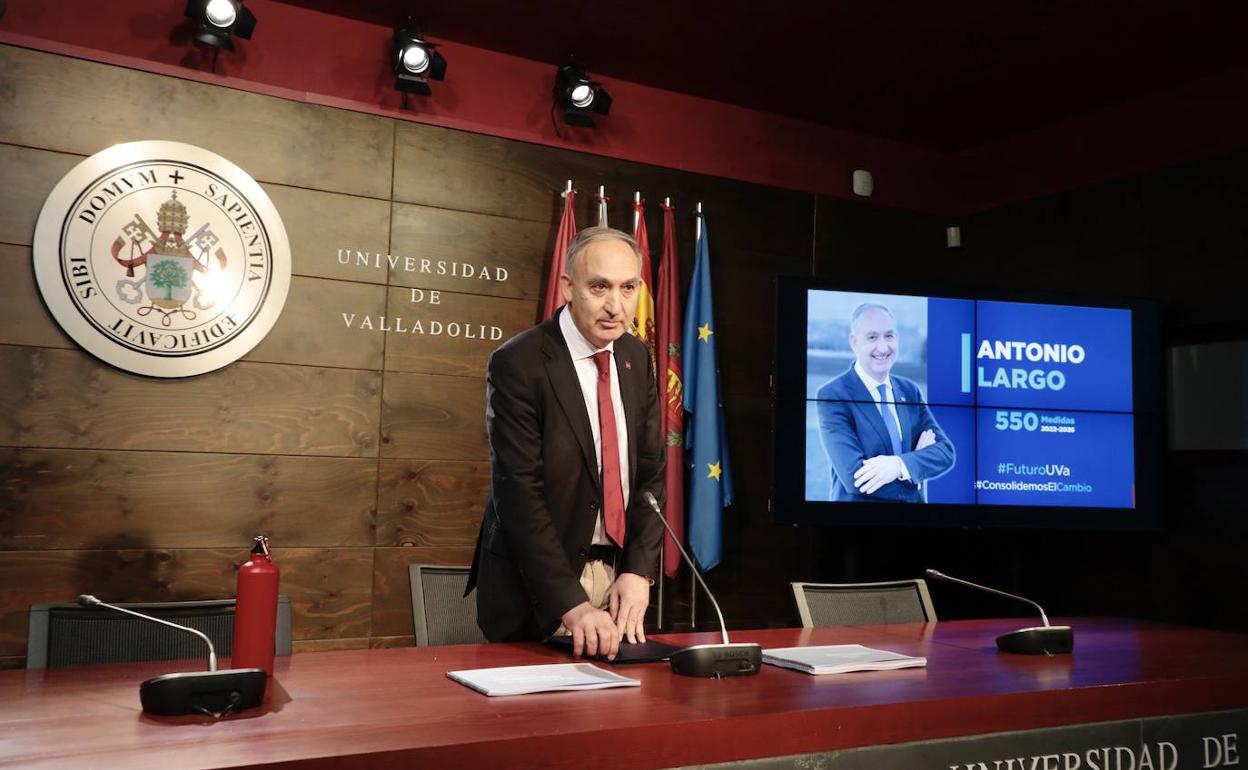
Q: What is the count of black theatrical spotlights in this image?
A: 3